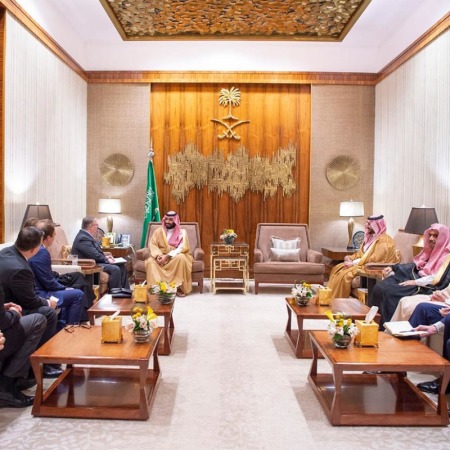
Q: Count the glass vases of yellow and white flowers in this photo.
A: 5